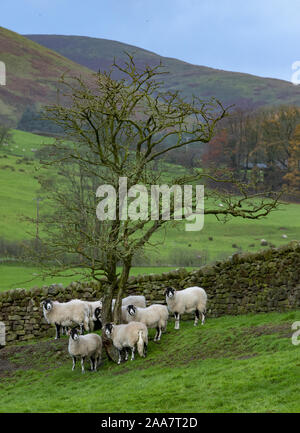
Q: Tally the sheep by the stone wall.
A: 7